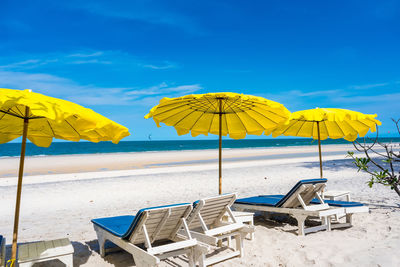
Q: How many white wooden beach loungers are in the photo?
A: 4